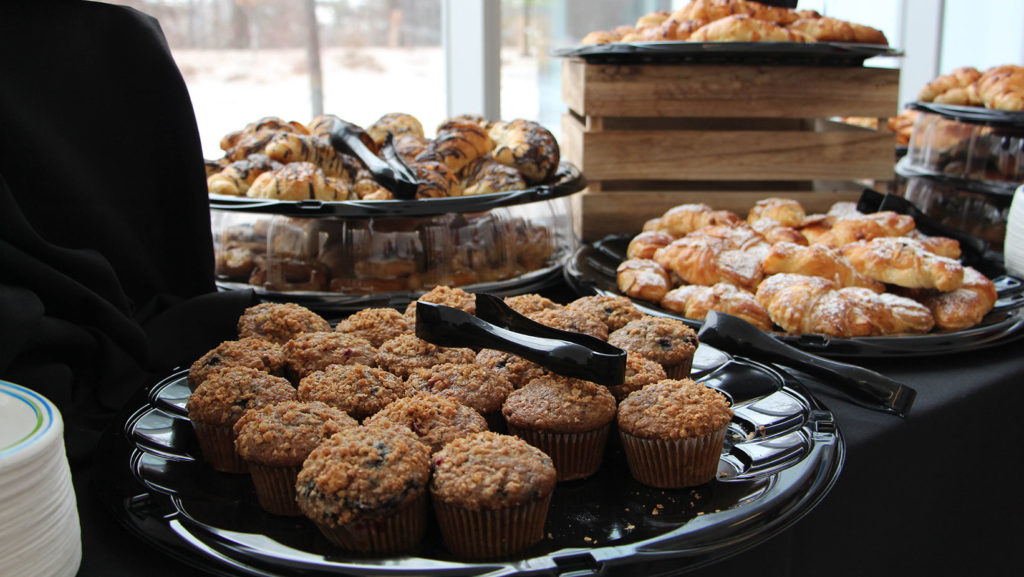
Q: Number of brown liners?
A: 7